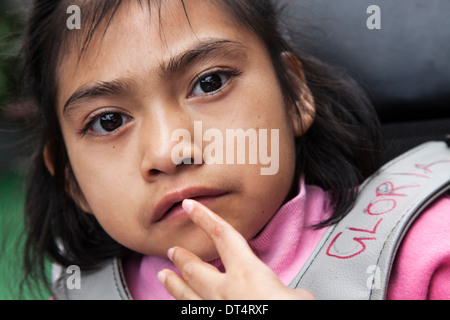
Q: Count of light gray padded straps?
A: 2